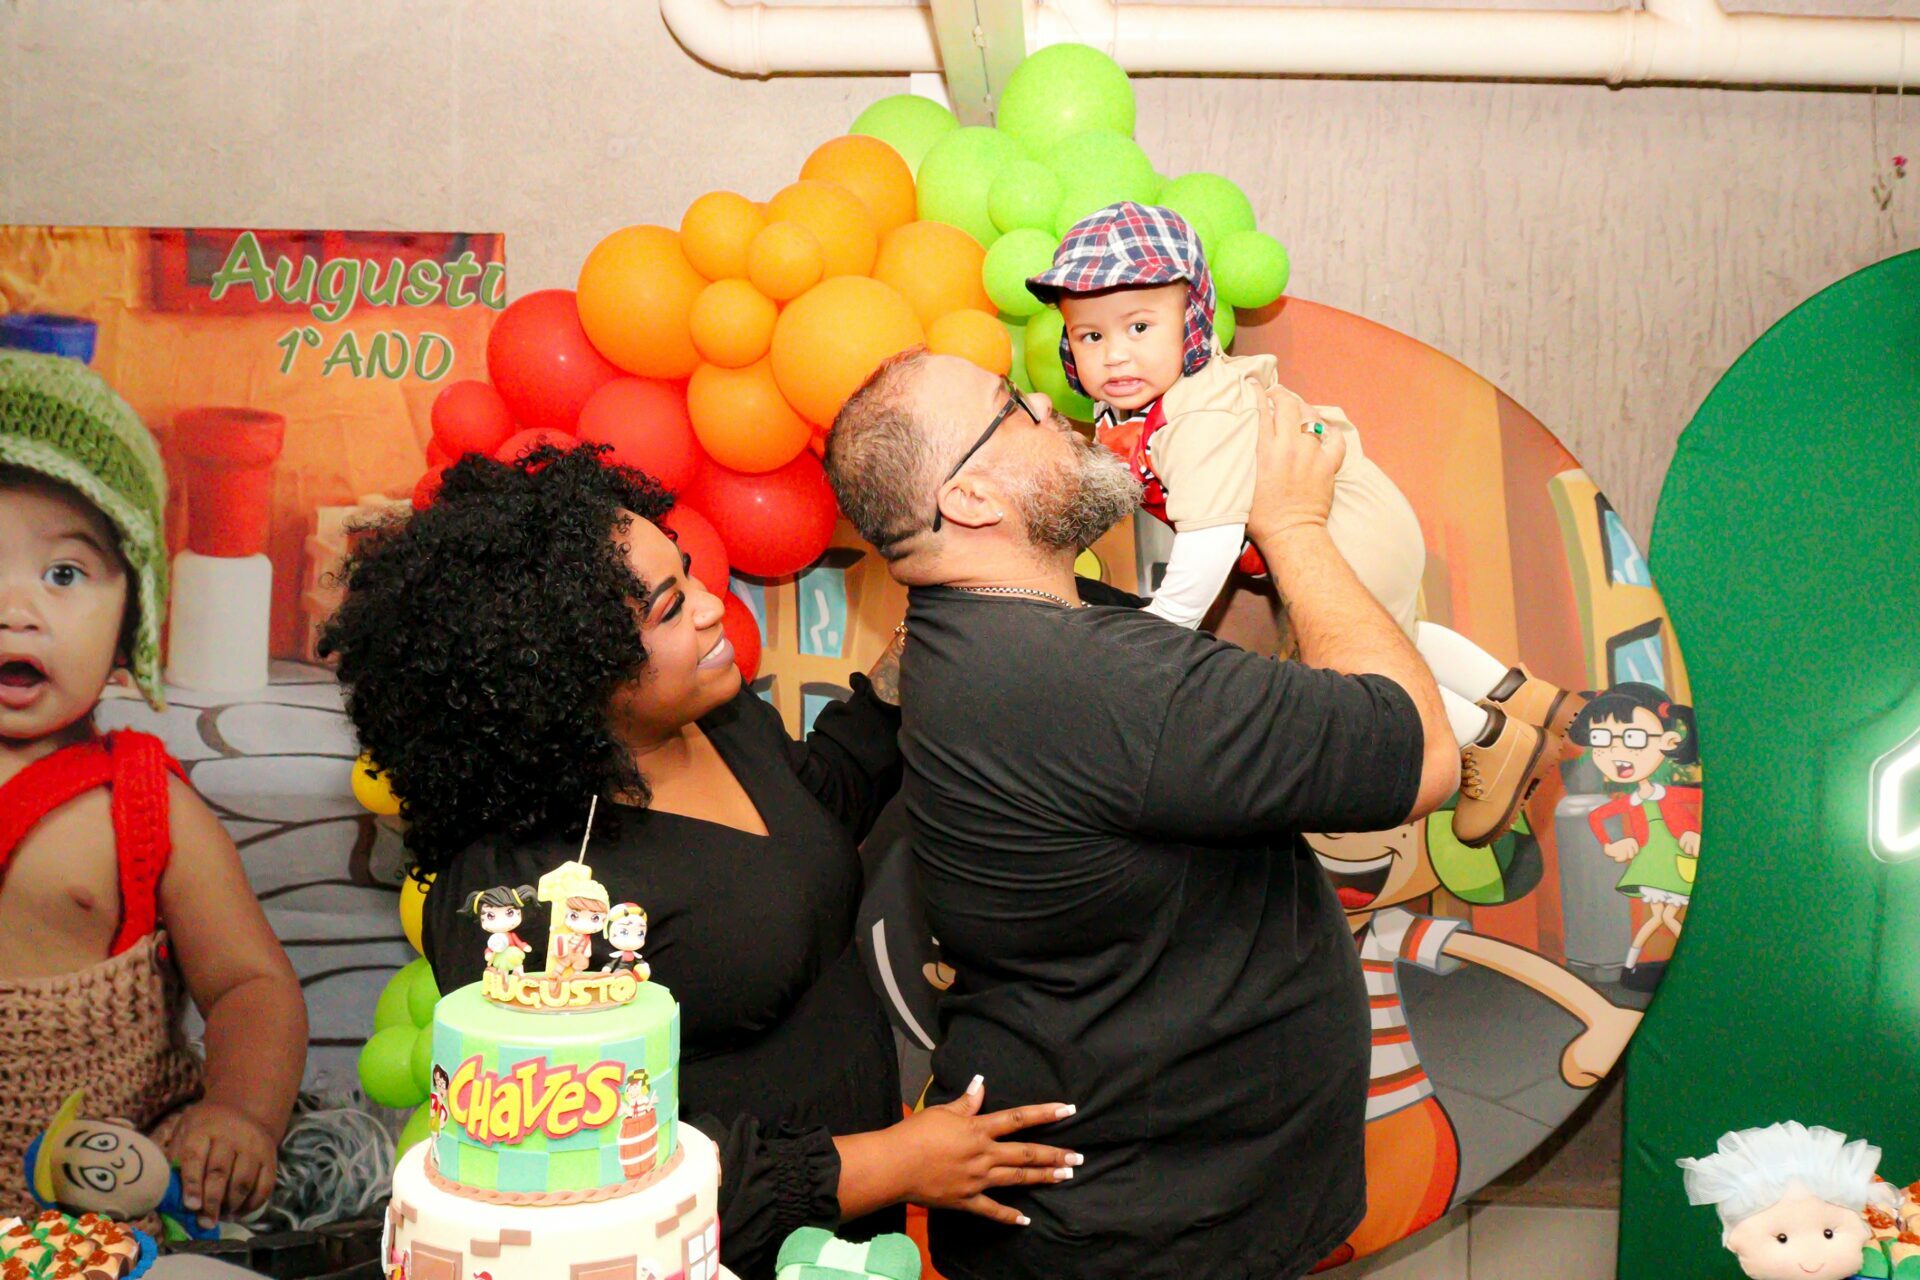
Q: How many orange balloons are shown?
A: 10